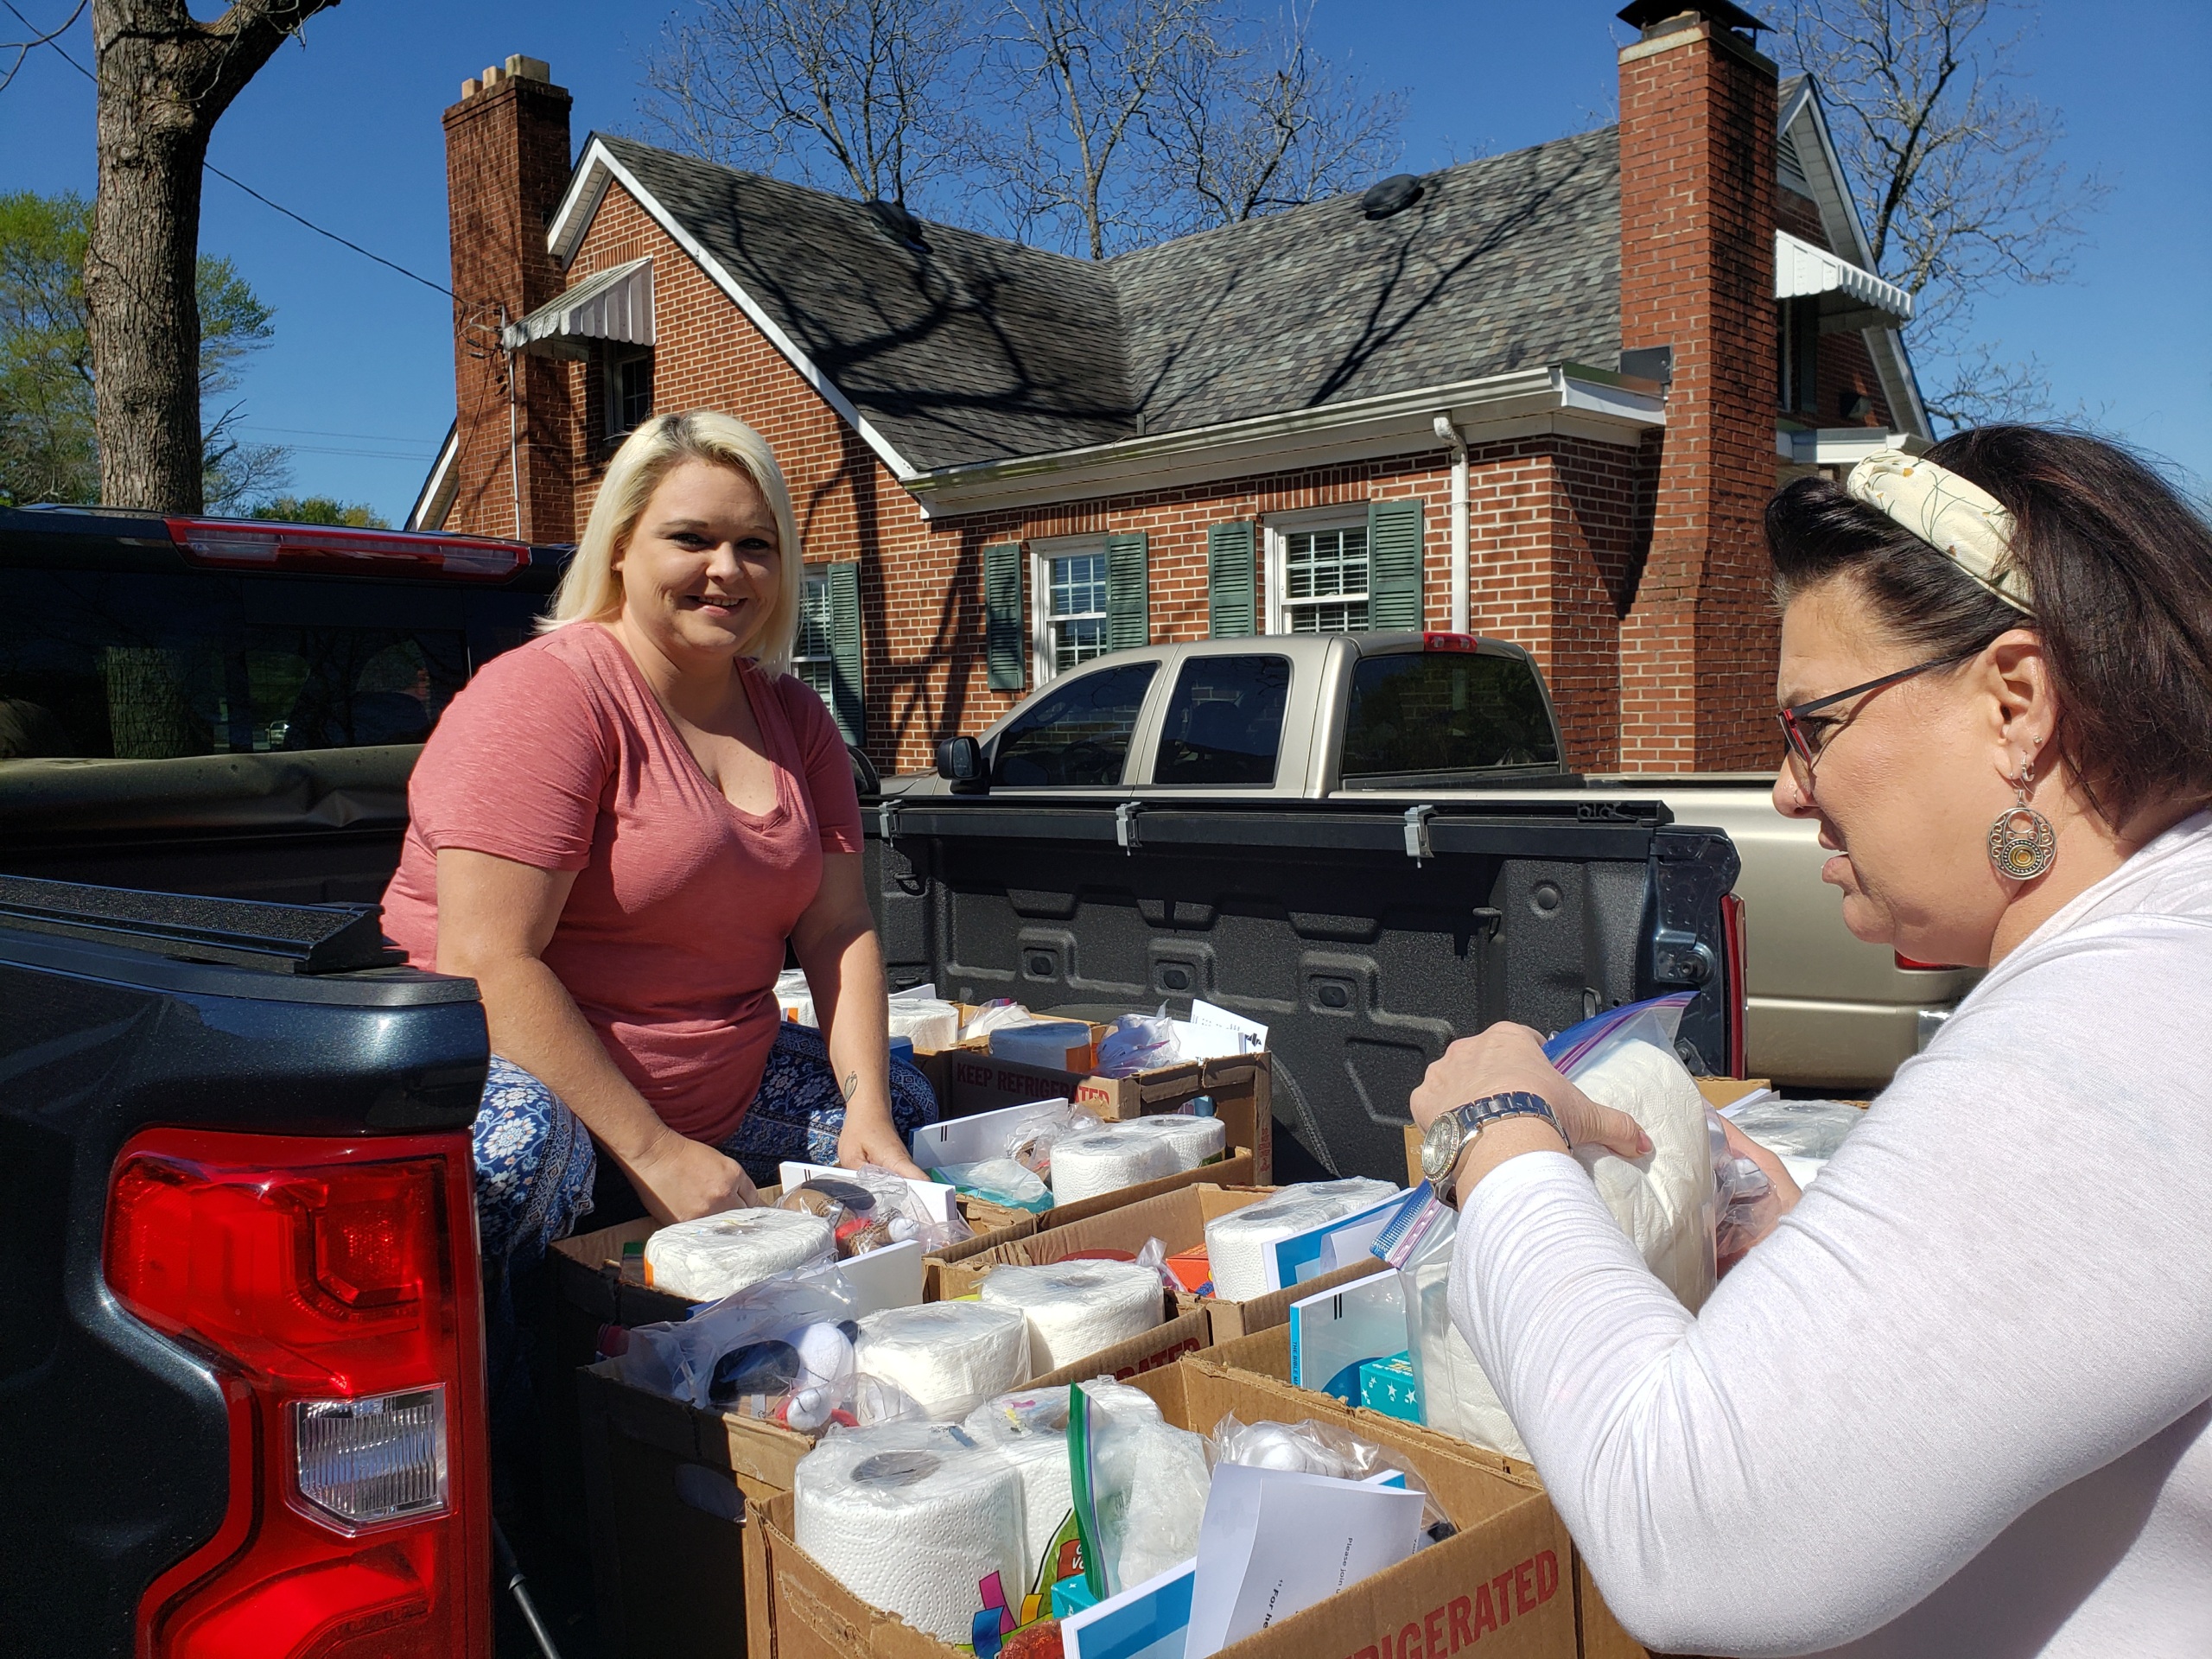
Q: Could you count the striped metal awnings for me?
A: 2